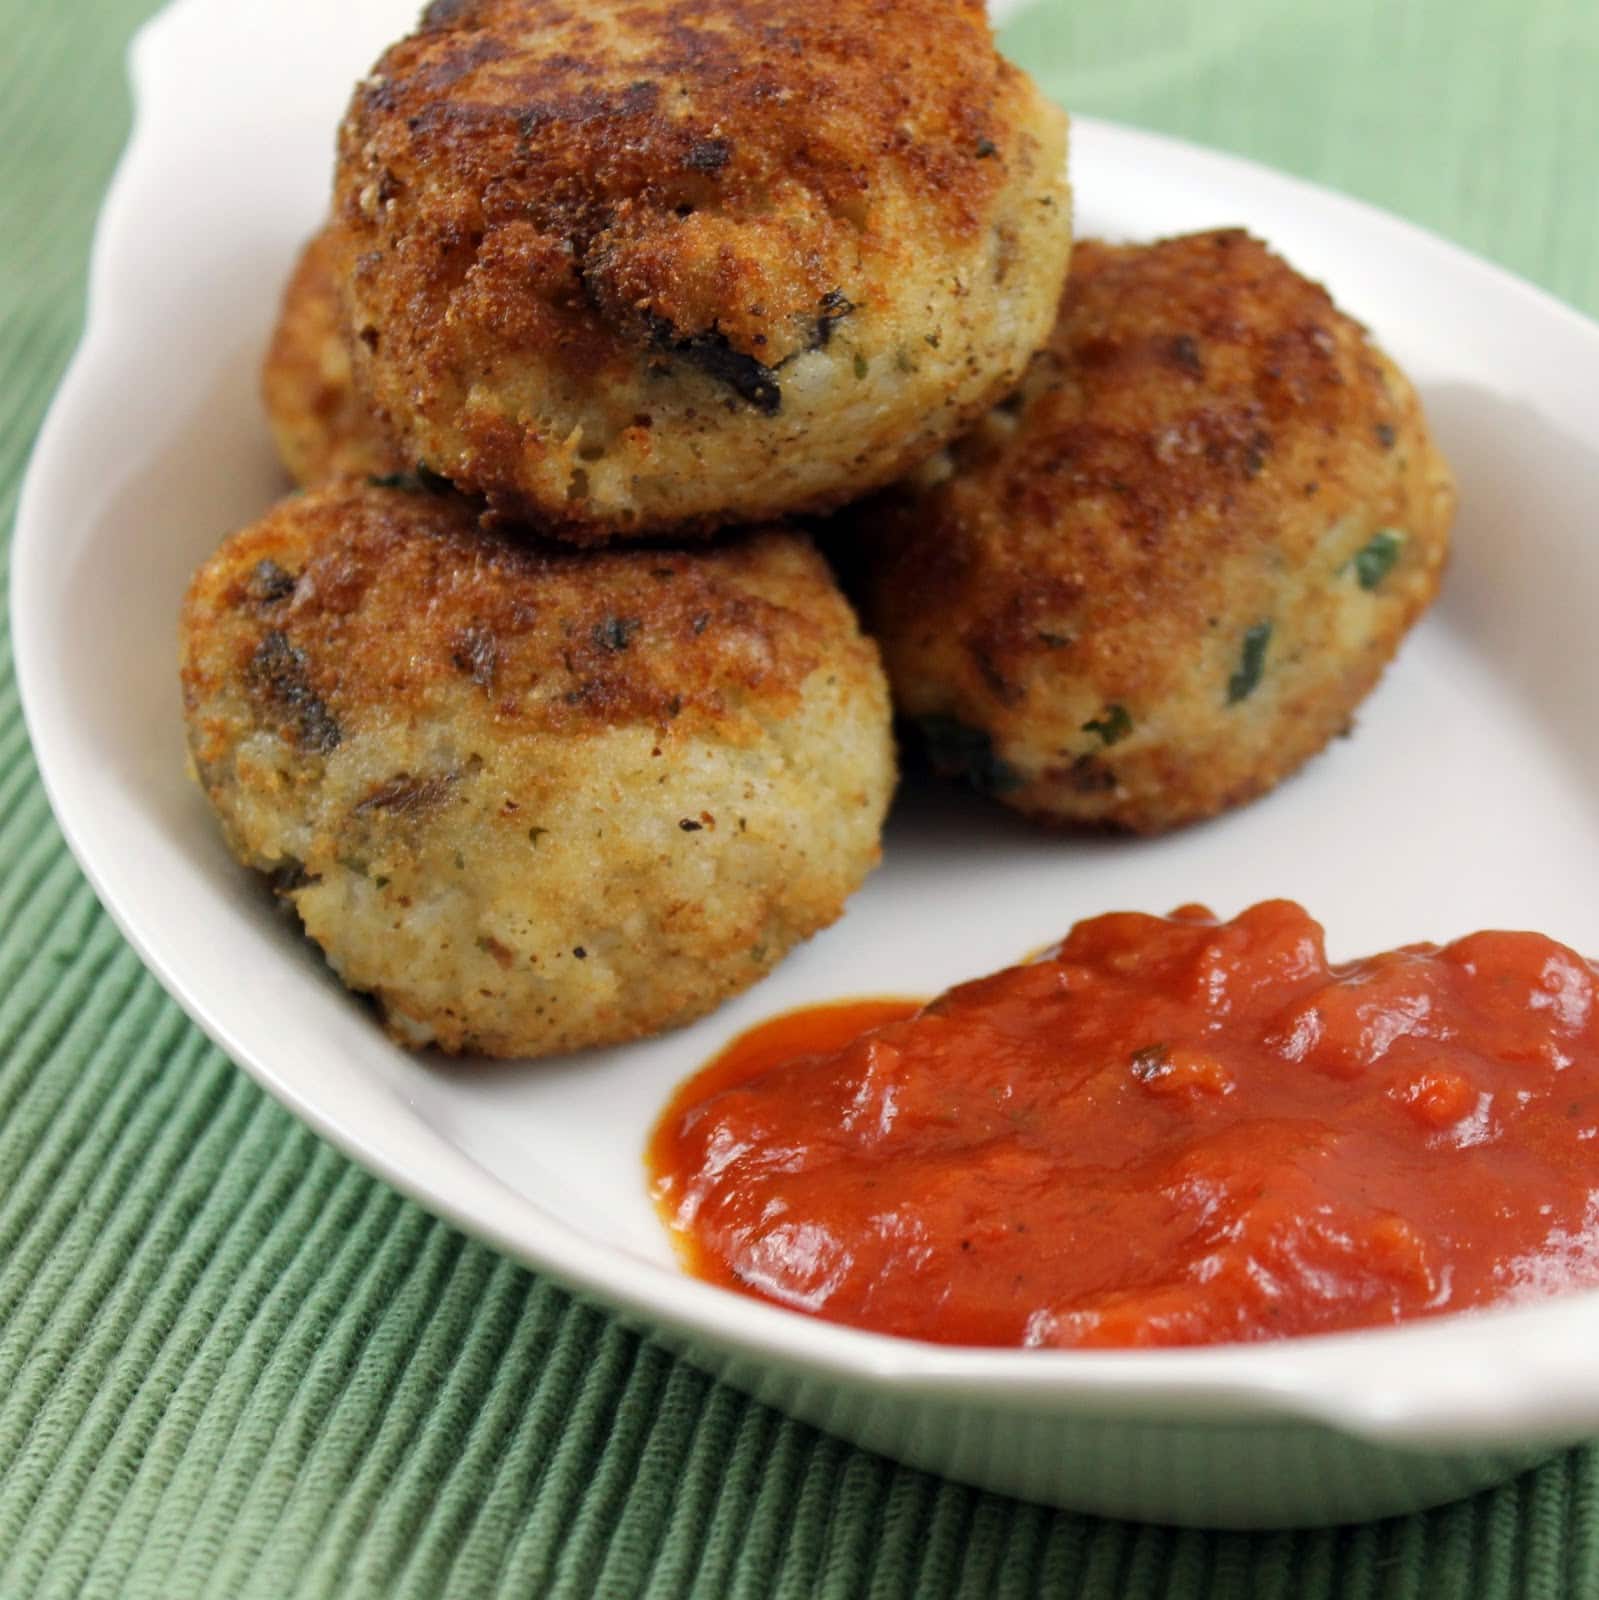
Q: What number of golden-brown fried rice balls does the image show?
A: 4